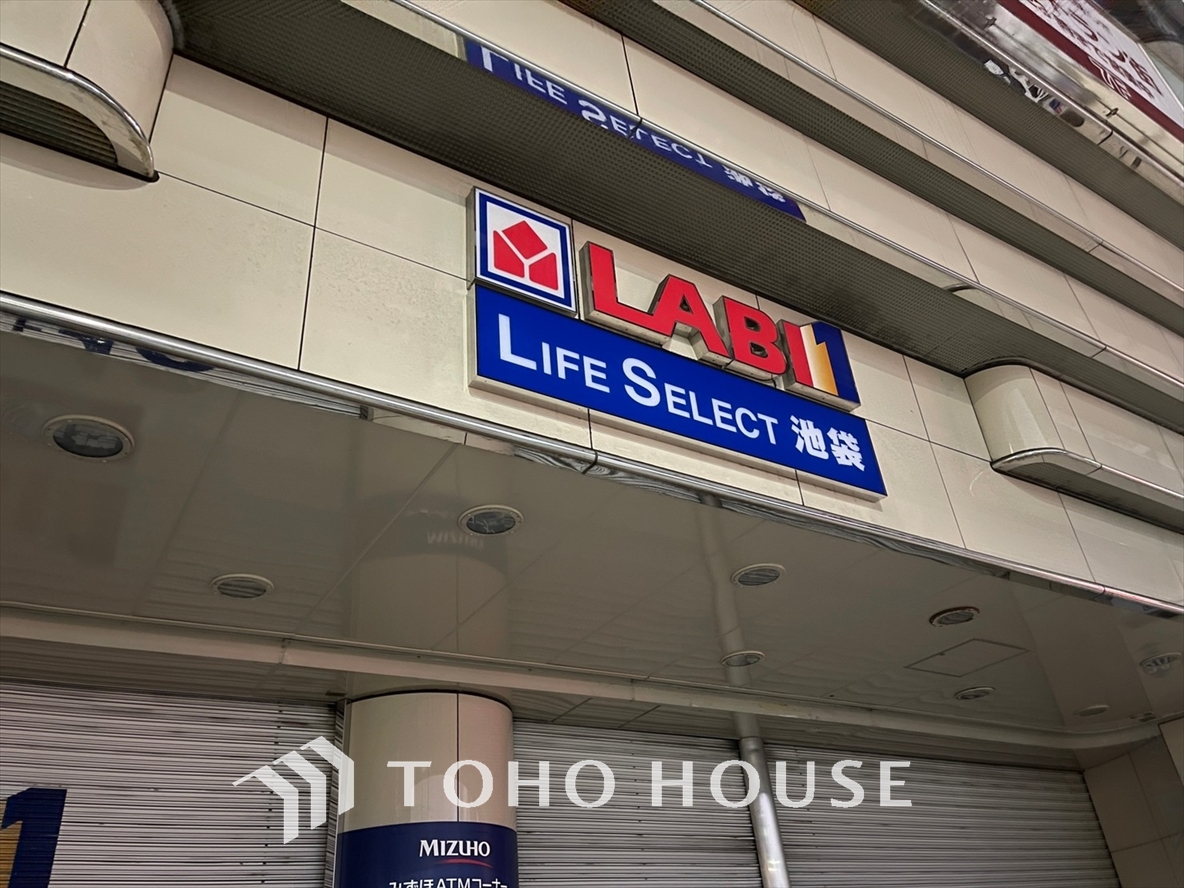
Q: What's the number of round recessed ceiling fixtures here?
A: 9